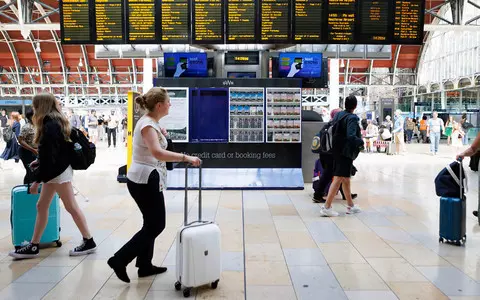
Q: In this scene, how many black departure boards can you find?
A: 11